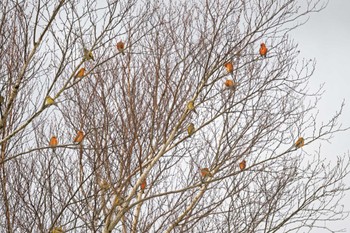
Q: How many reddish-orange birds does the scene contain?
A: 11